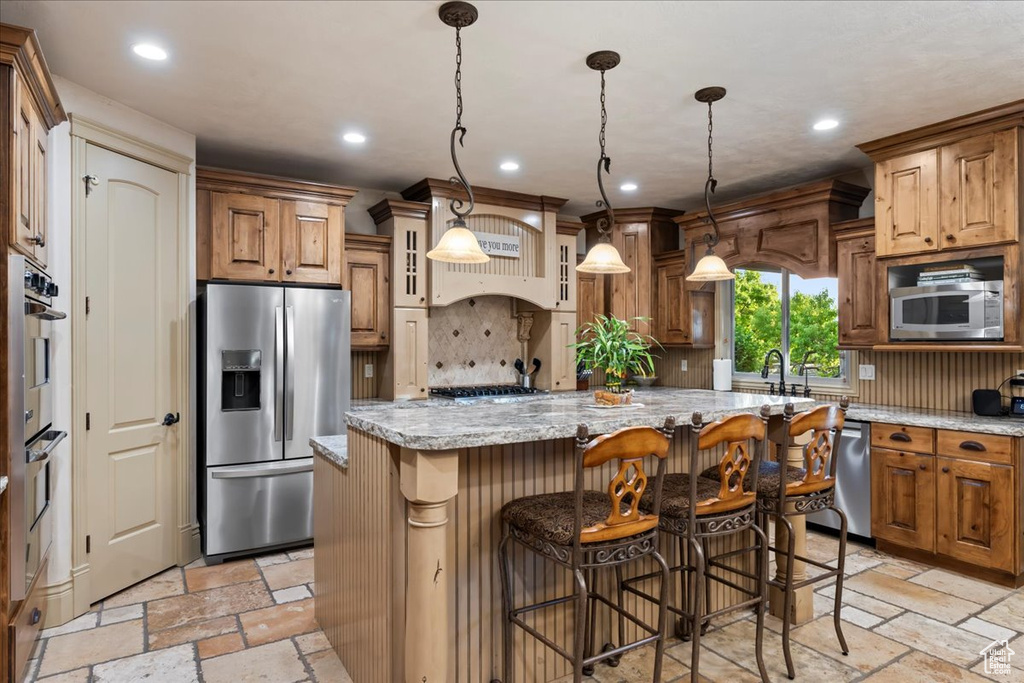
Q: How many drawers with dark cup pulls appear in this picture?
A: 2